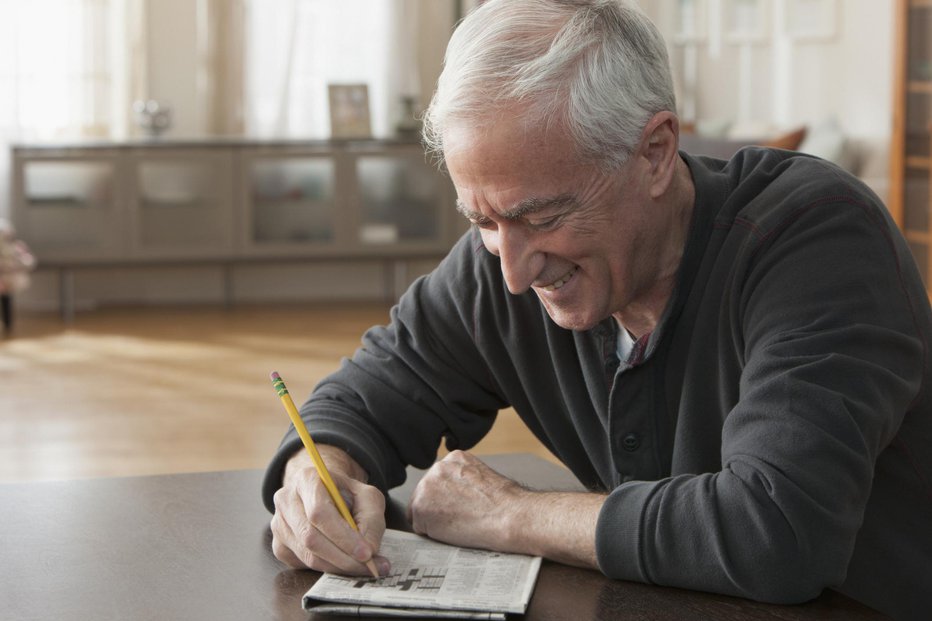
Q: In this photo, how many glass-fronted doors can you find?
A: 4